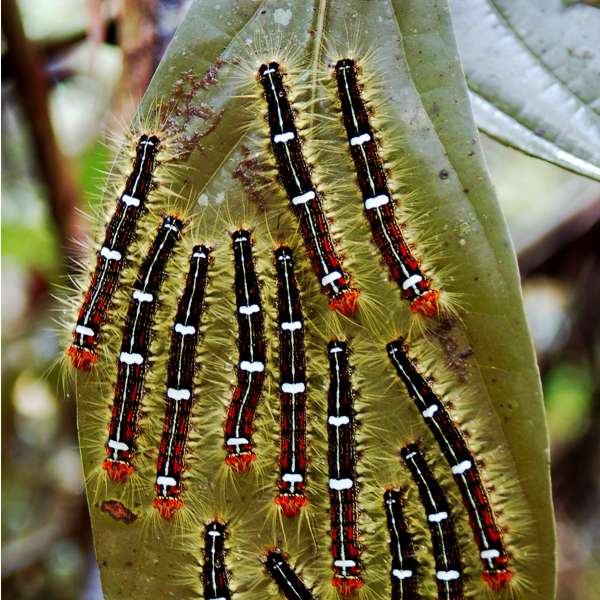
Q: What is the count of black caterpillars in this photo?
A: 13